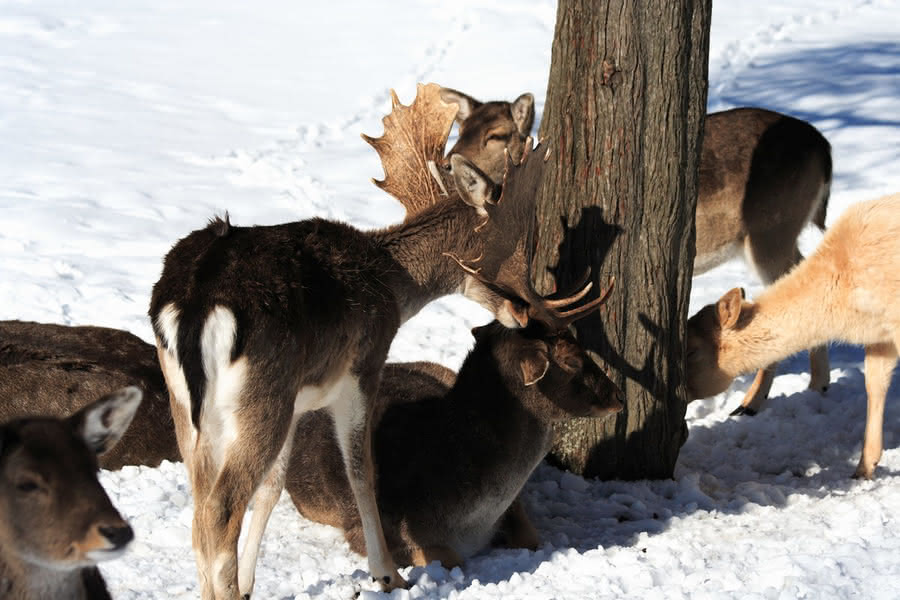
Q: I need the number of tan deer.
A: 1